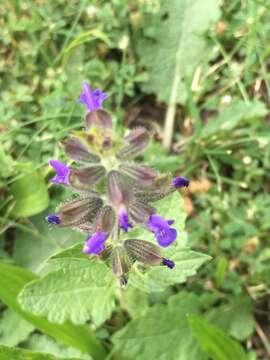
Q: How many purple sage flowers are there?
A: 8